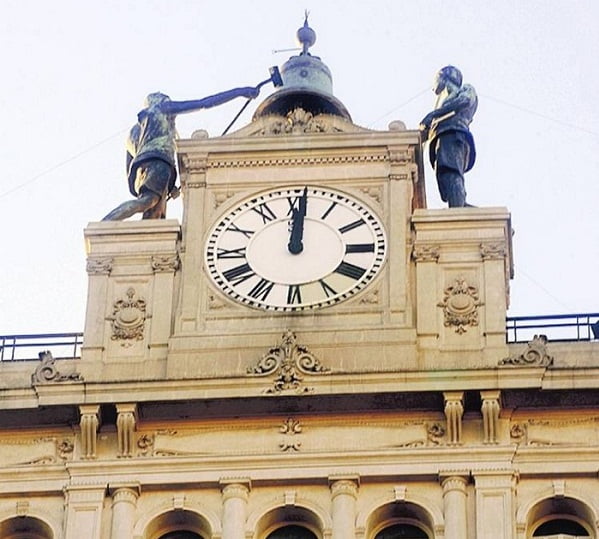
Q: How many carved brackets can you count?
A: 4